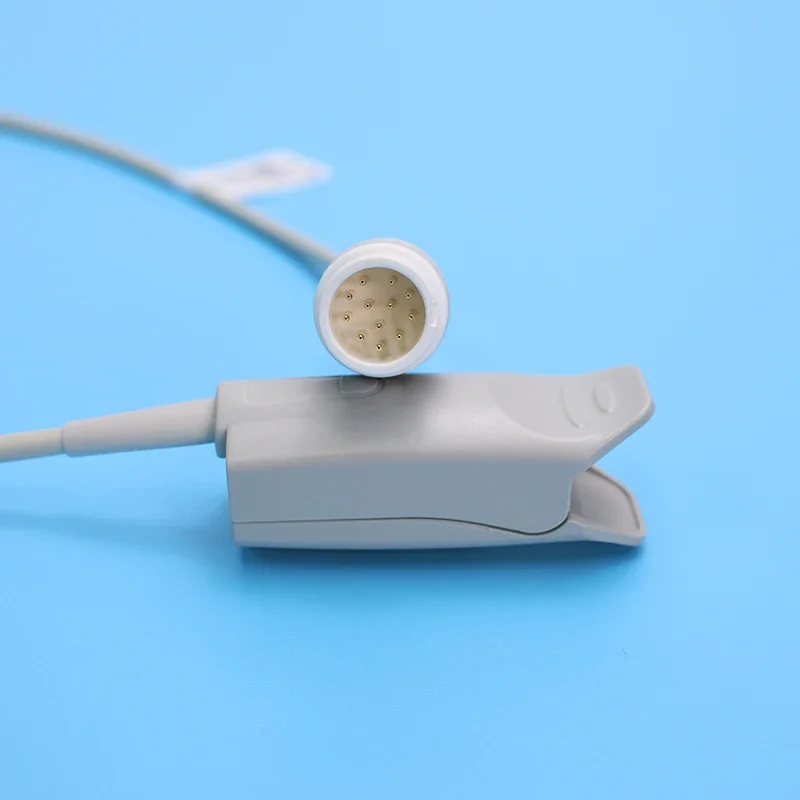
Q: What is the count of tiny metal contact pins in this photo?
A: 12